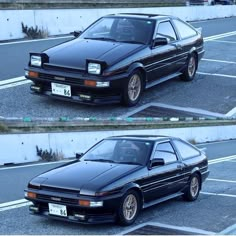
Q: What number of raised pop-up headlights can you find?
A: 2